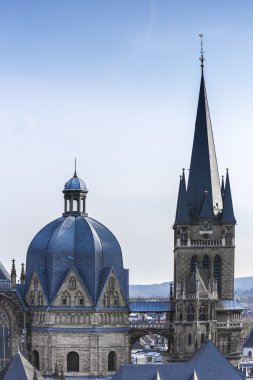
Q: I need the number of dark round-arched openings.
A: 3